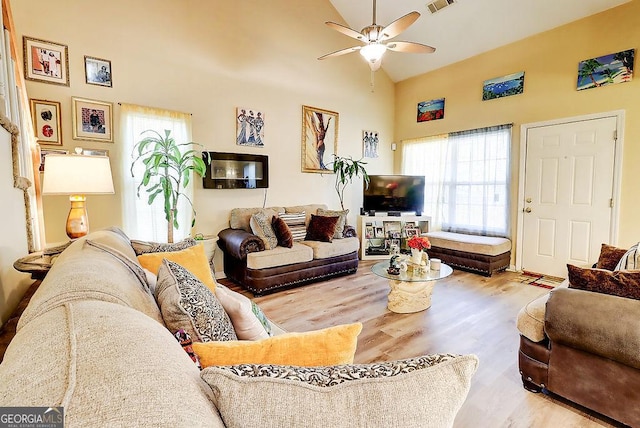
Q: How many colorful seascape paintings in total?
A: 3